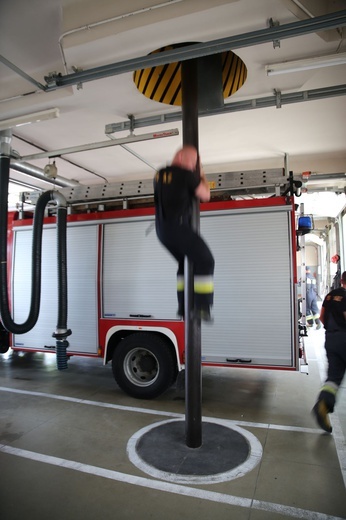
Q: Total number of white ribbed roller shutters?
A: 3